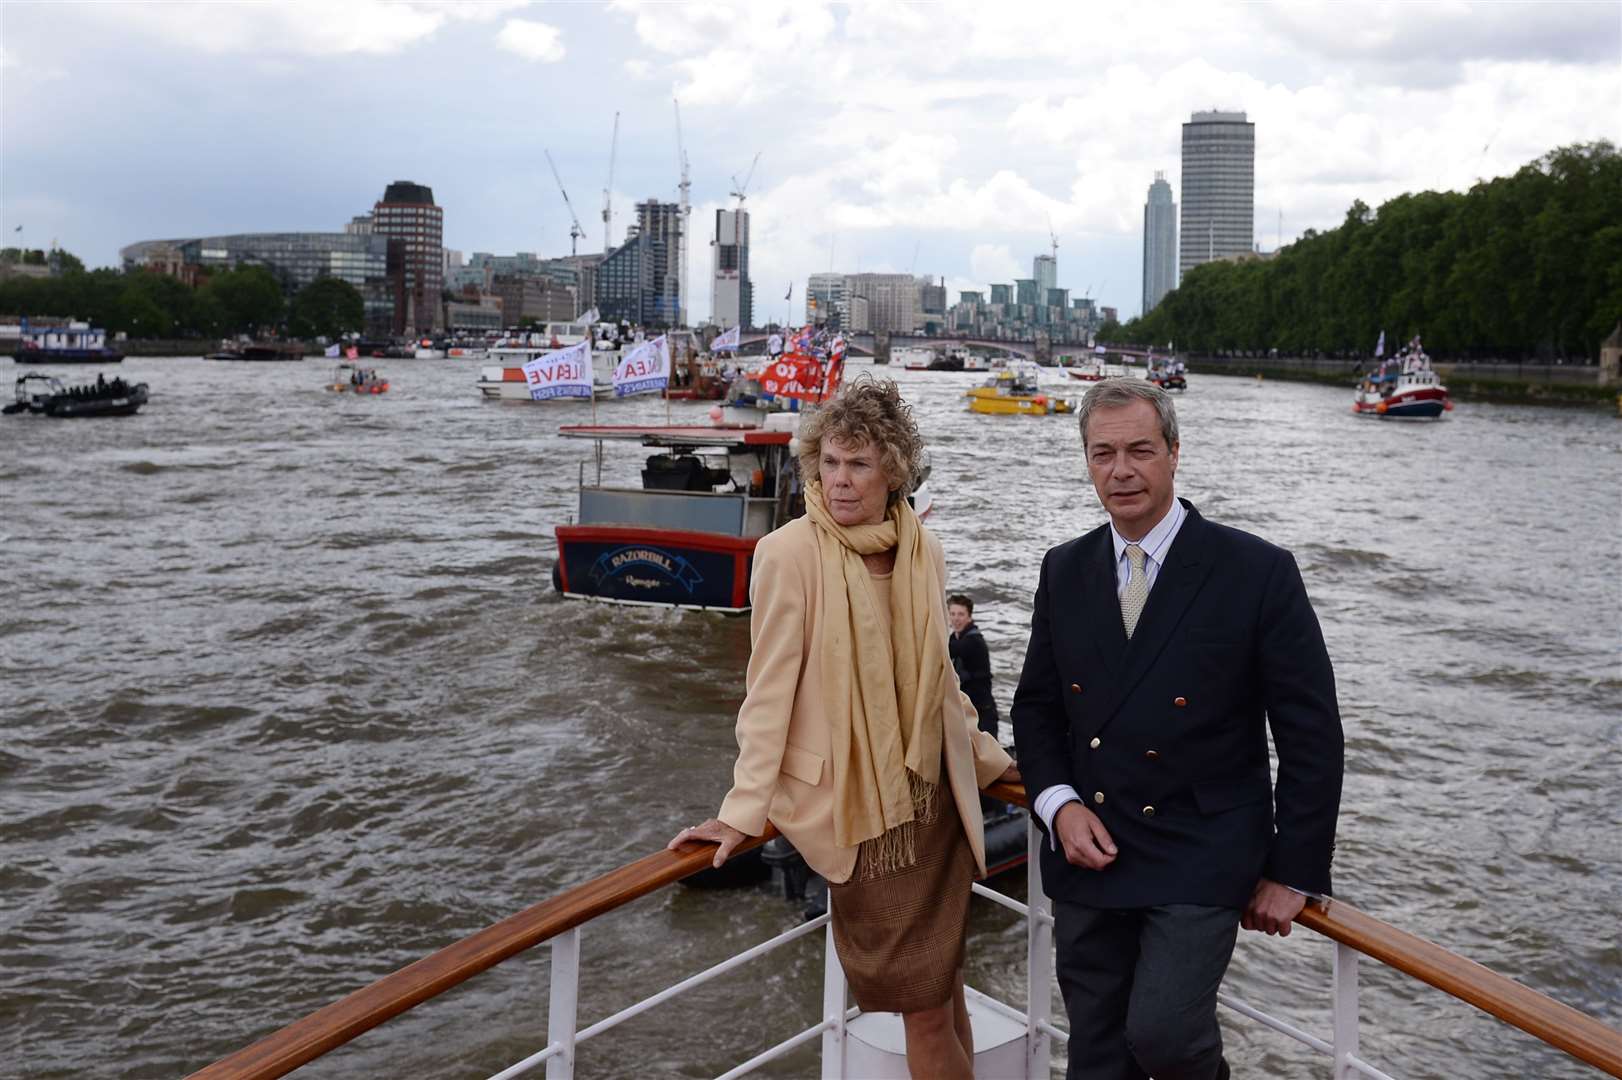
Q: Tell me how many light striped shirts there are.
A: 1